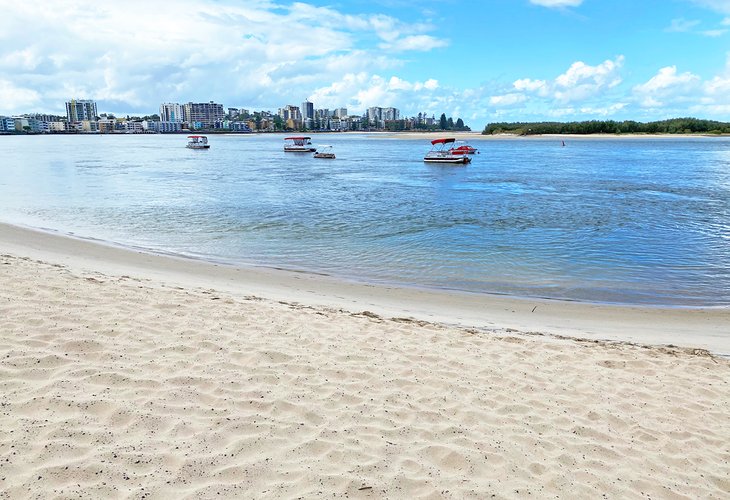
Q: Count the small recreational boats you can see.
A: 5